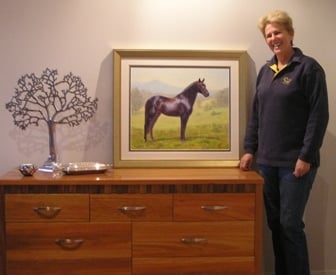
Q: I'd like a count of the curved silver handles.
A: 5